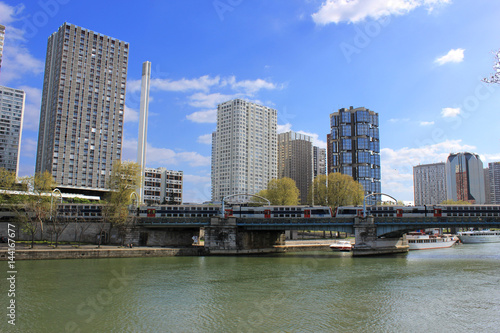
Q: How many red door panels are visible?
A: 7